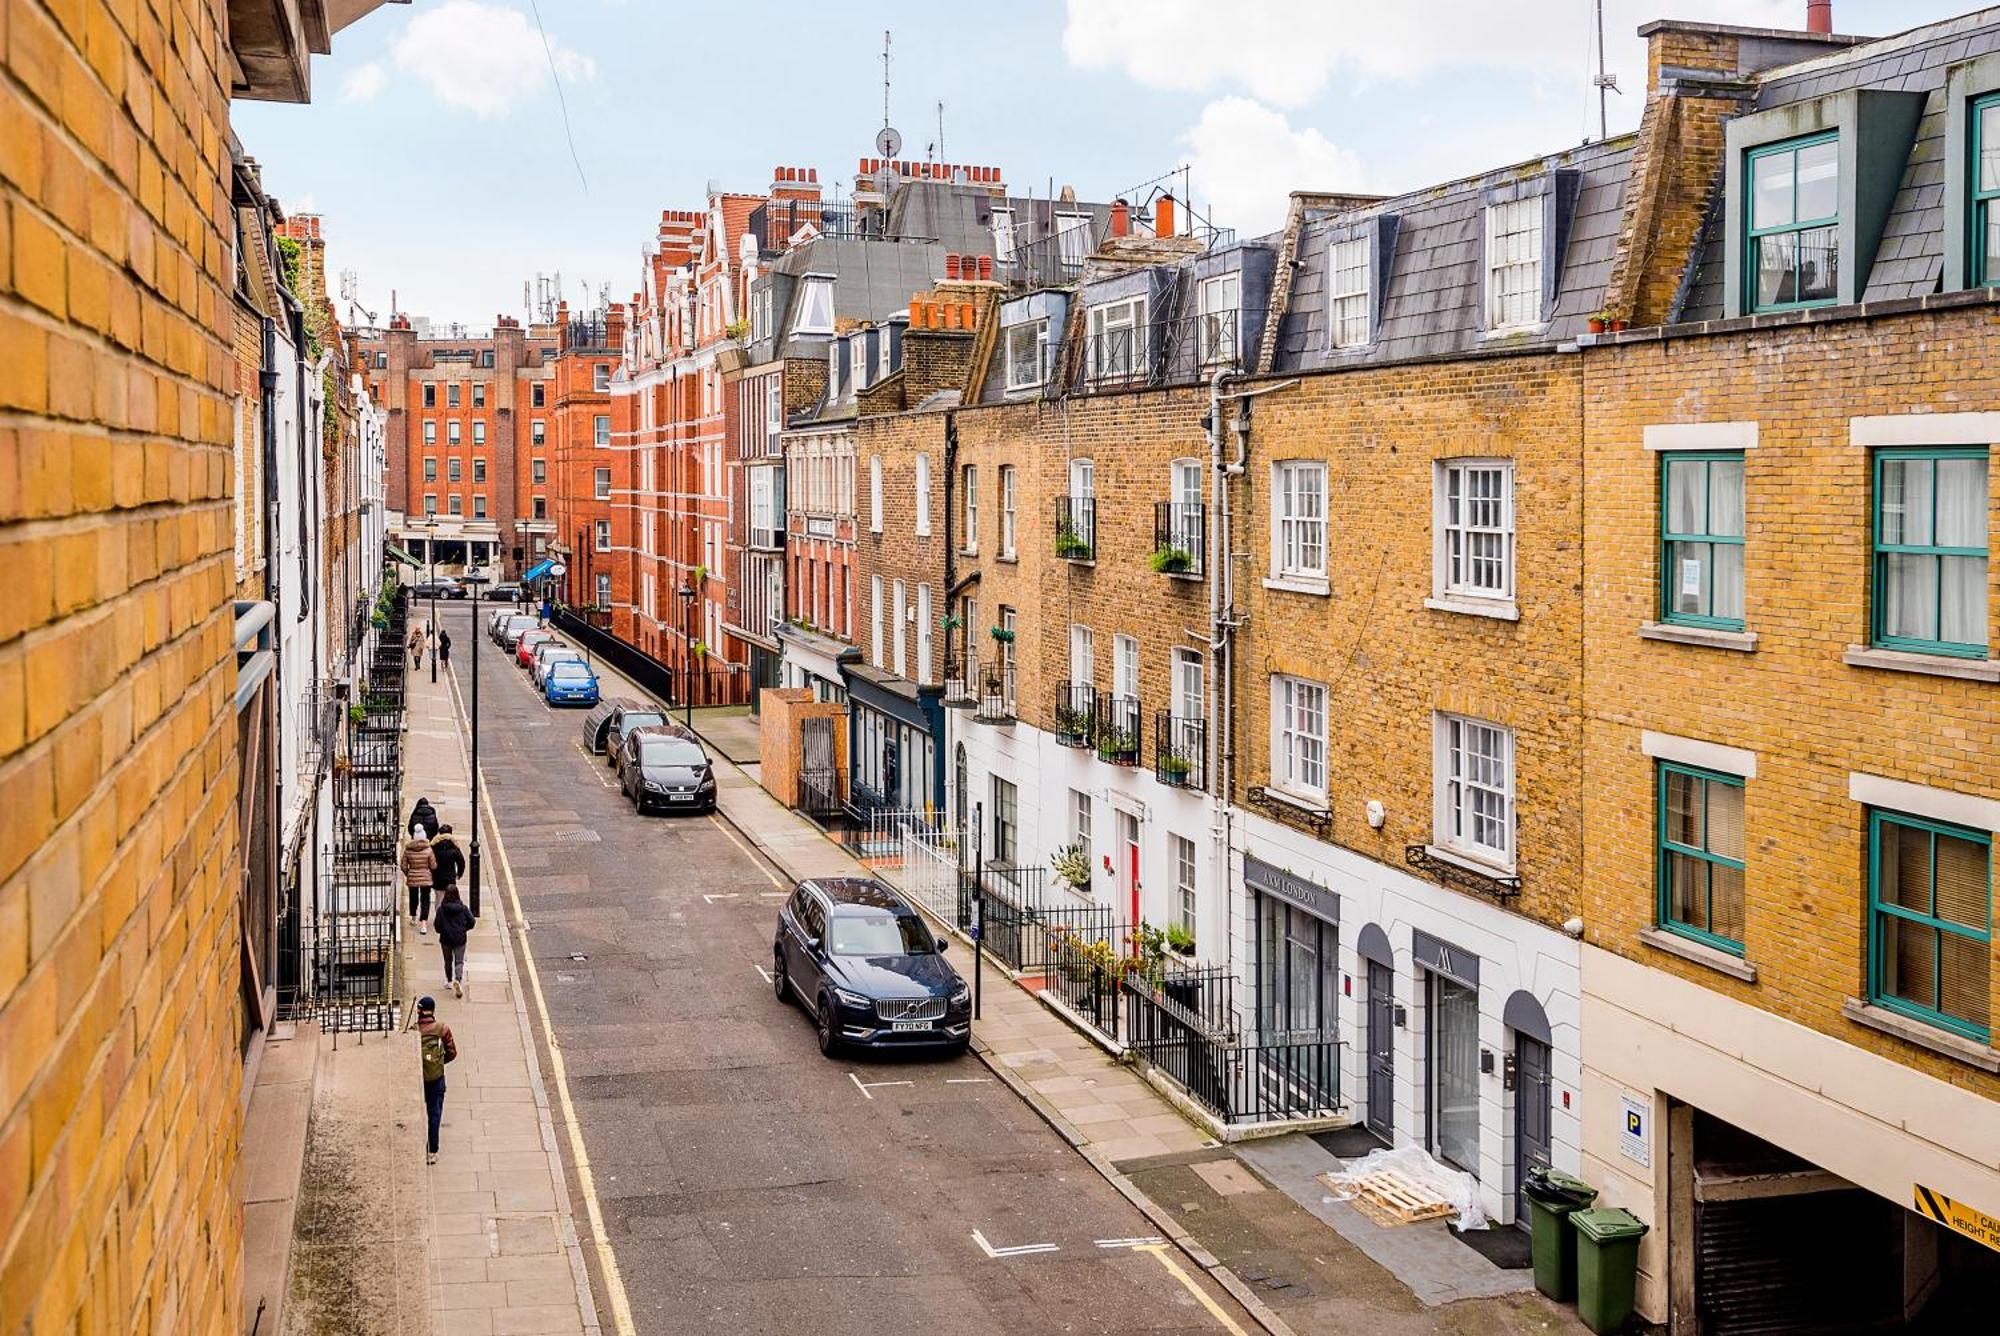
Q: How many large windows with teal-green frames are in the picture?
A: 6